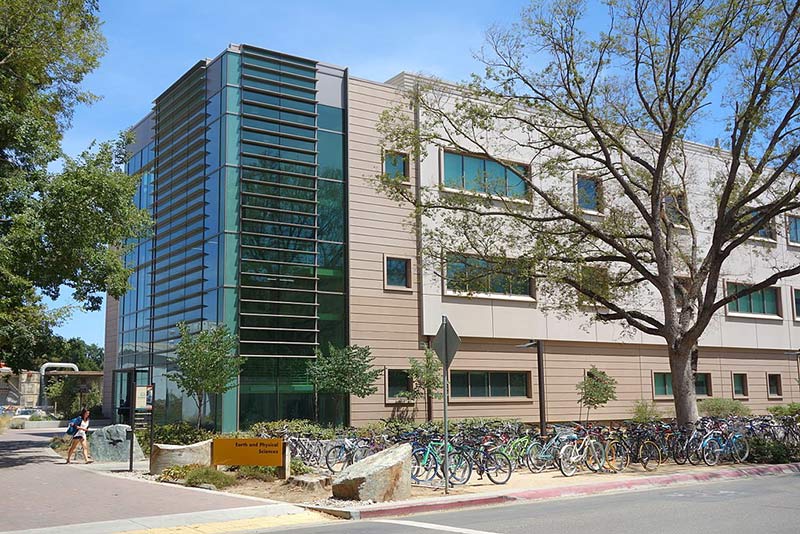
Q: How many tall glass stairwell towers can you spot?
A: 1